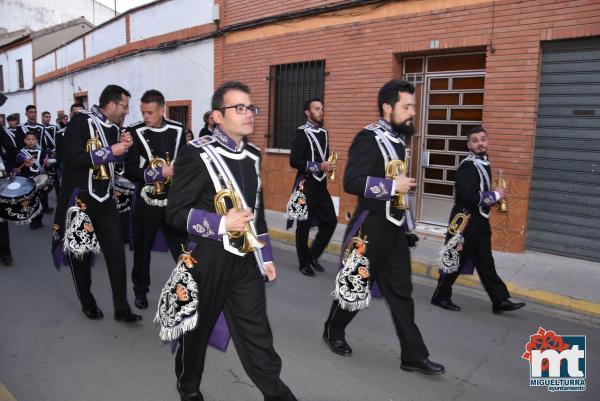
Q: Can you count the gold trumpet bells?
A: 6